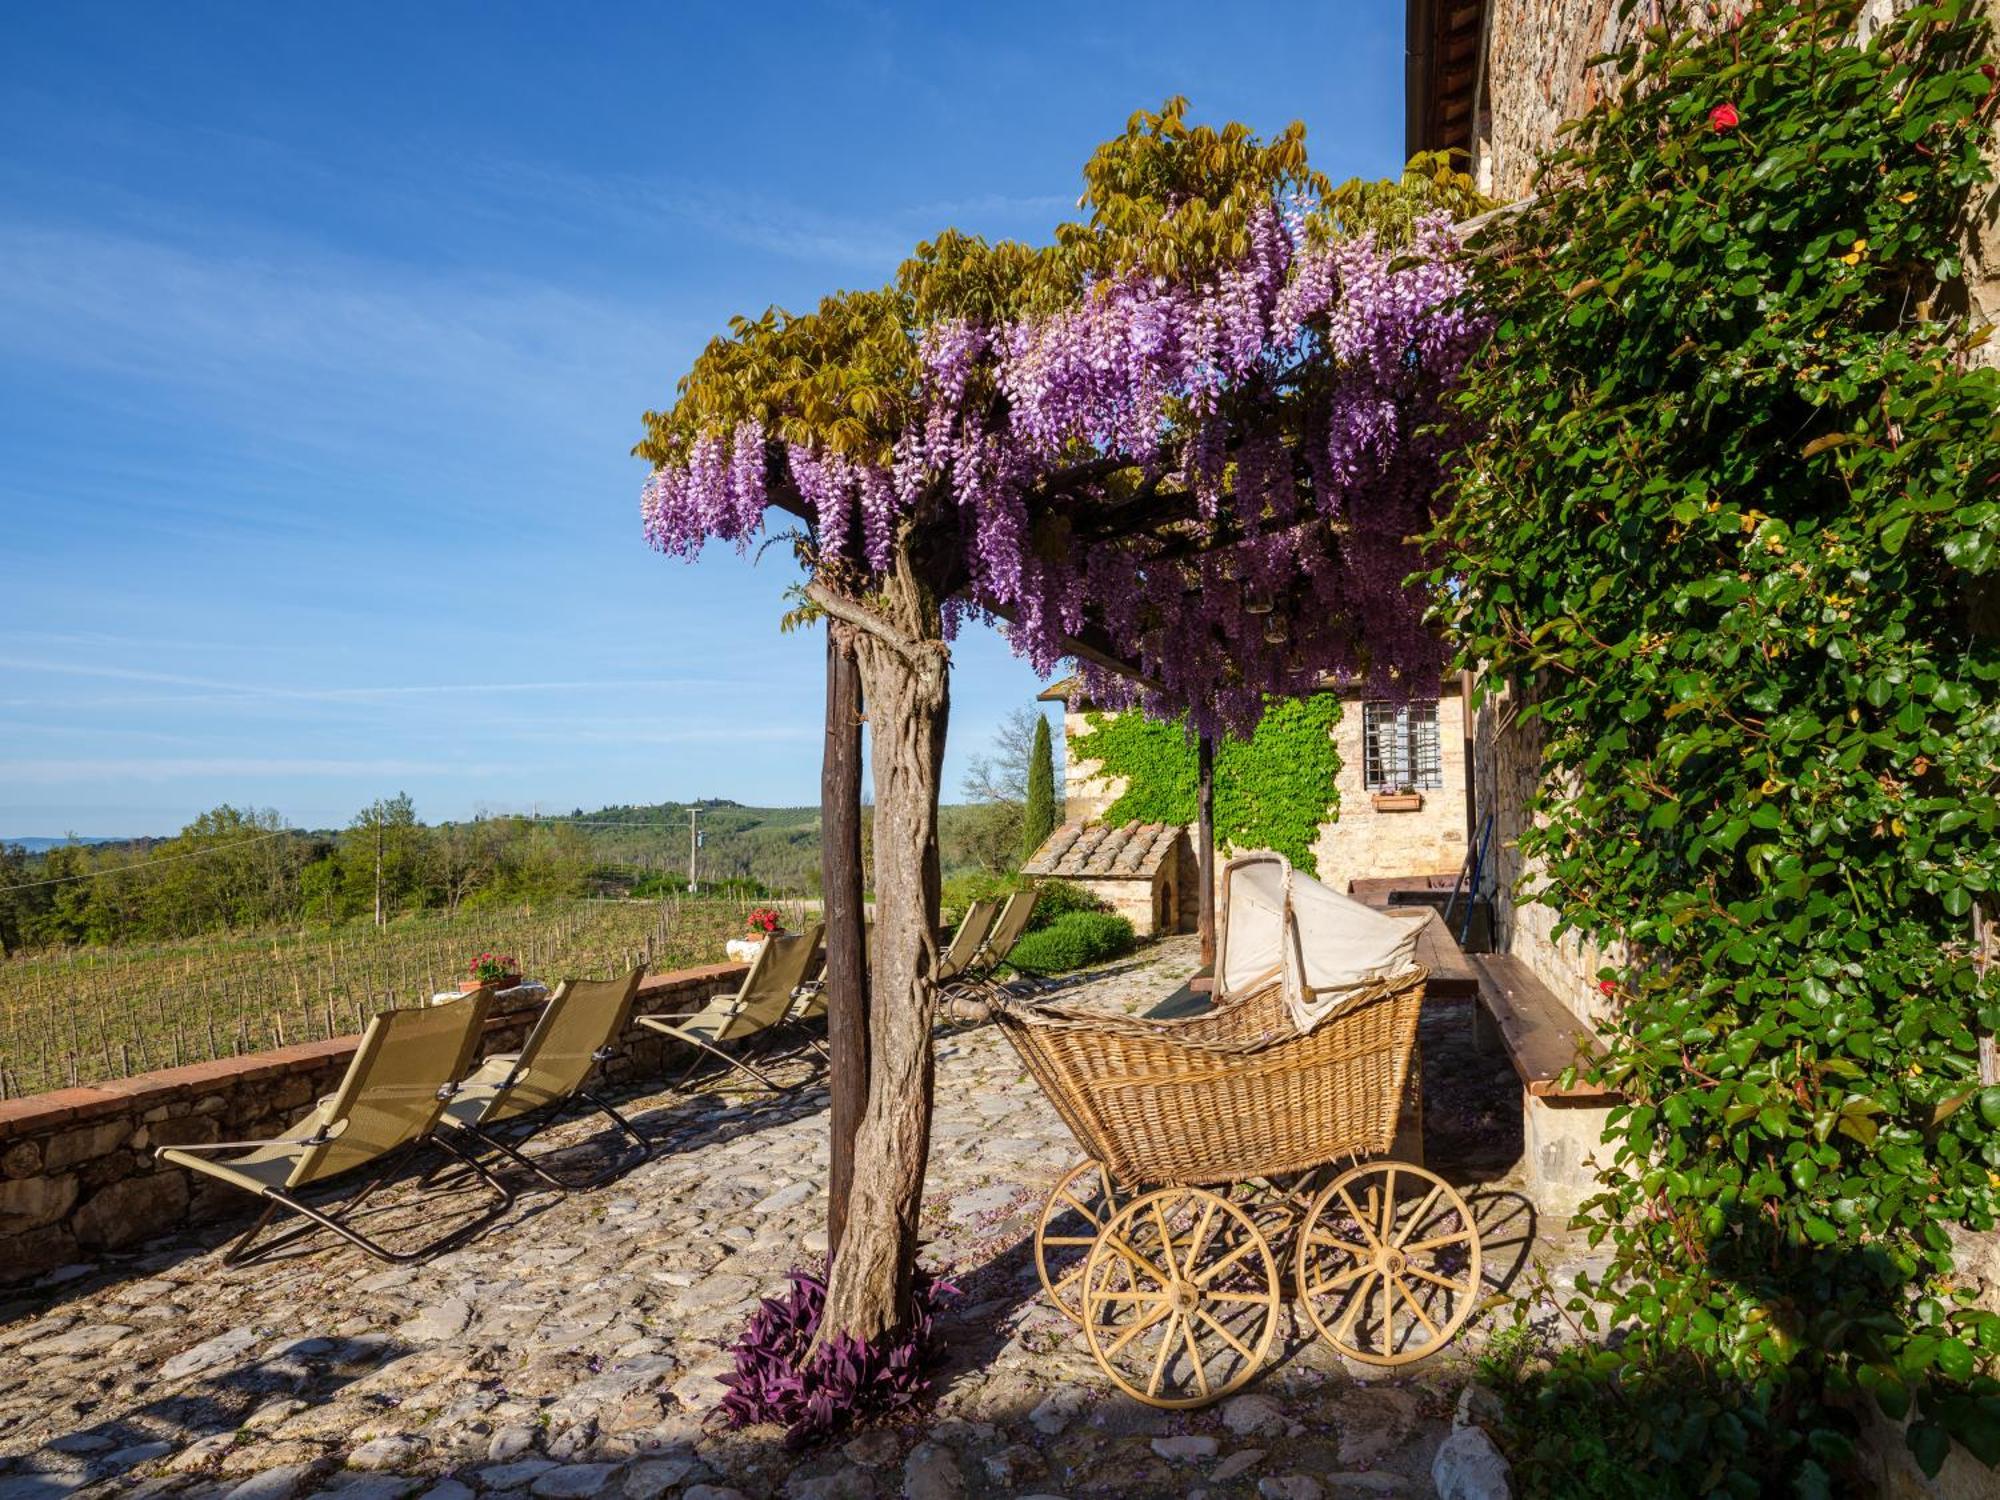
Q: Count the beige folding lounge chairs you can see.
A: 6